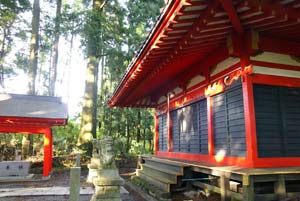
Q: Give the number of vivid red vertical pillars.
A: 5